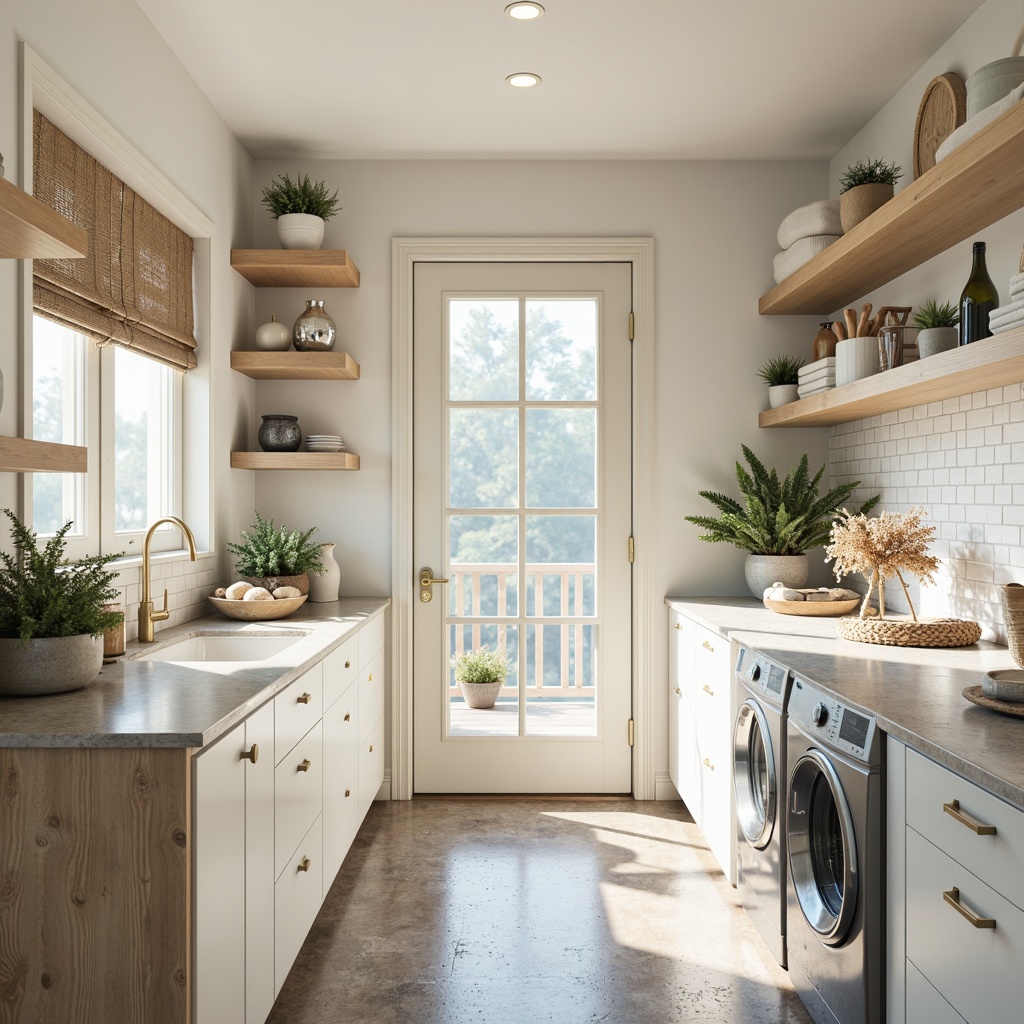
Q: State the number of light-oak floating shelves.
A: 7